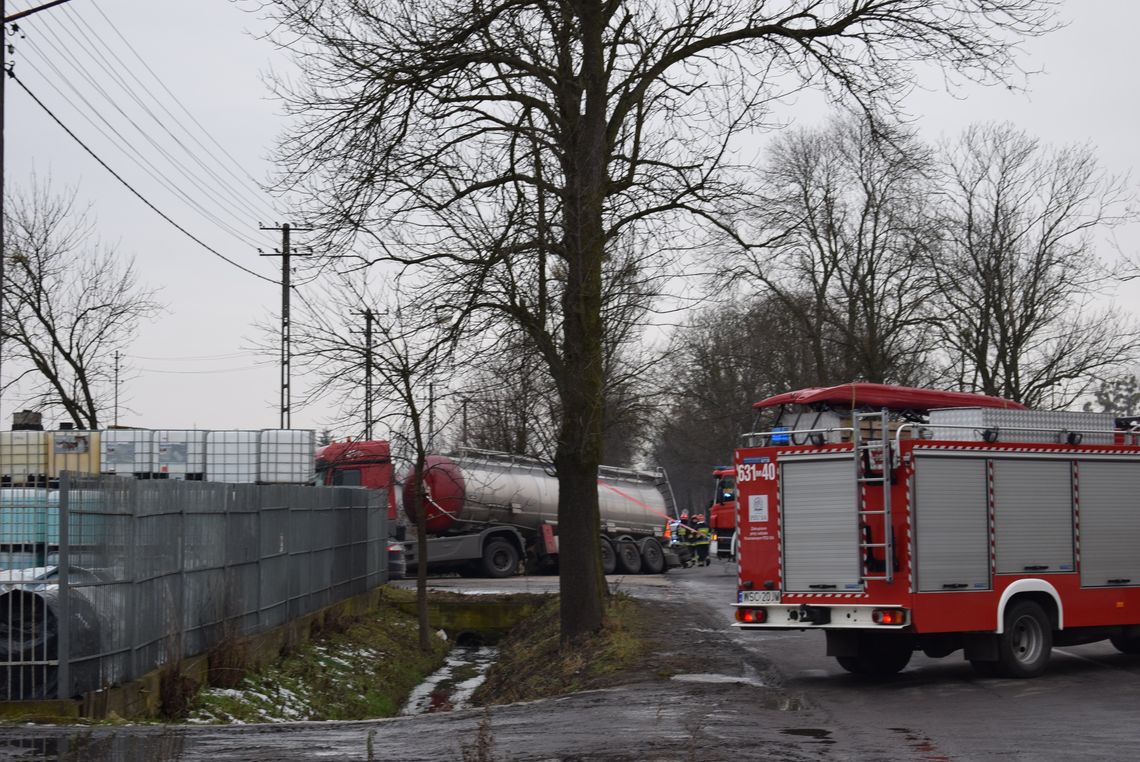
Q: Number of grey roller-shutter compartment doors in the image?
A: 4